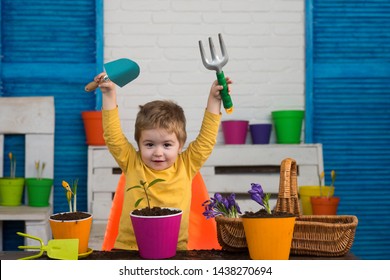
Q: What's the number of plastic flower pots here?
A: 11